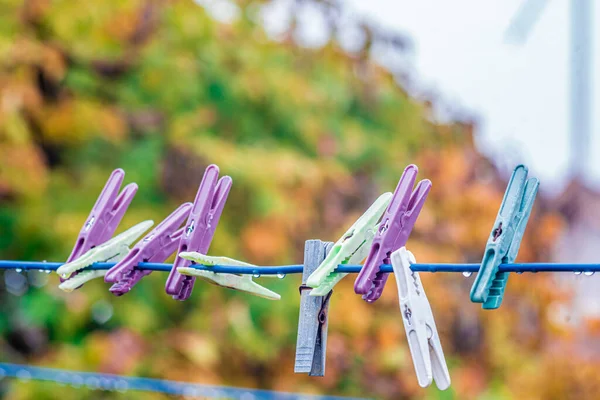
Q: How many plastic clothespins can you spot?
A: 9